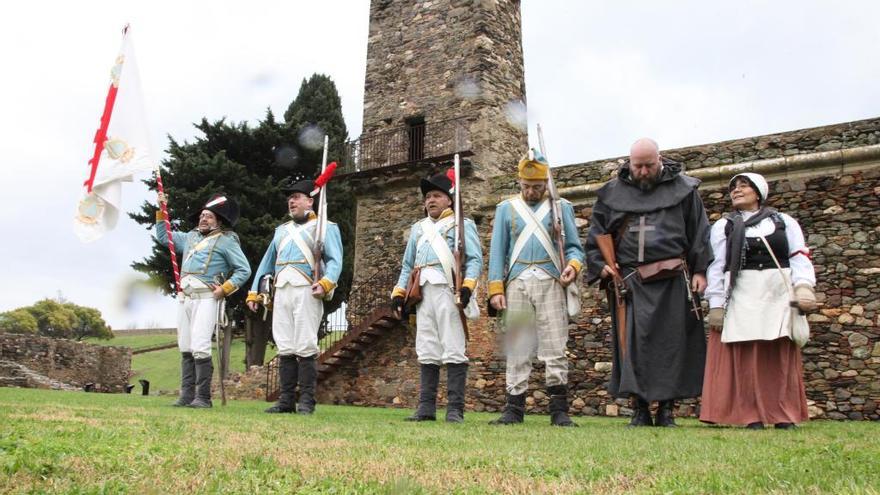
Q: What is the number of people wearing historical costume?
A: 6